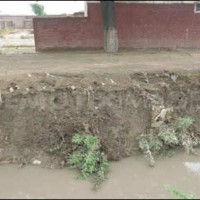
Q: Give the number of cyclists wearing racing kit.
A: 0